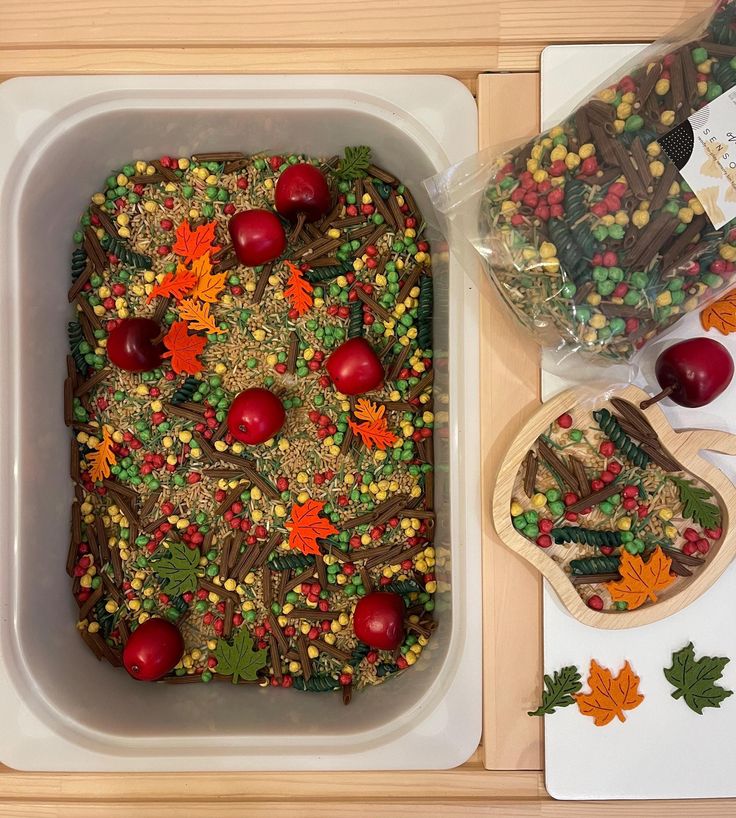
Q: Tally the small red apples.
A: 8